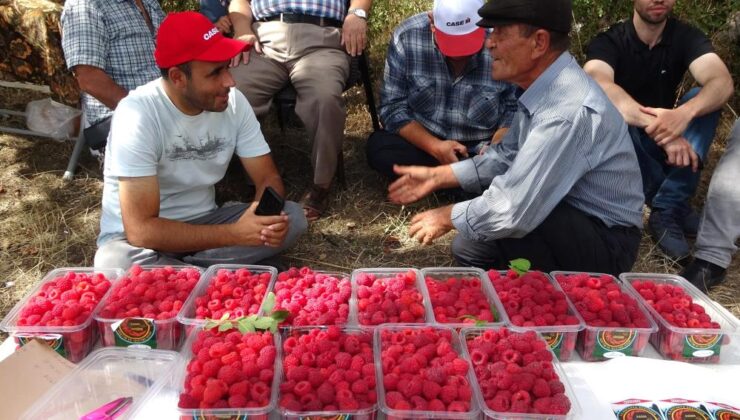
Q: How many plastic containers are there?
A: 14